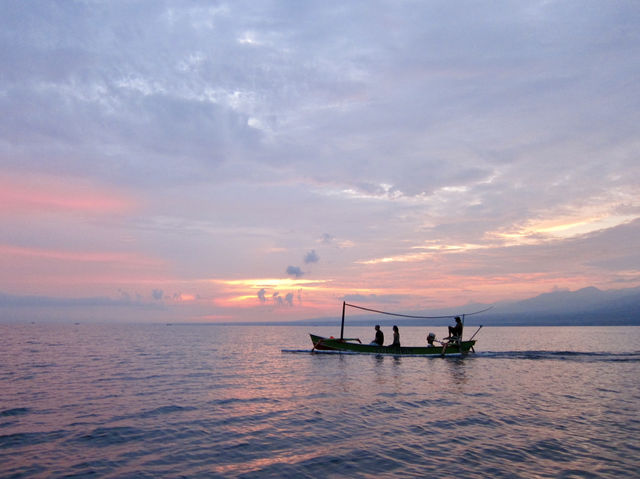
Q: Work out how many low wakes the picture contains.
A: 1